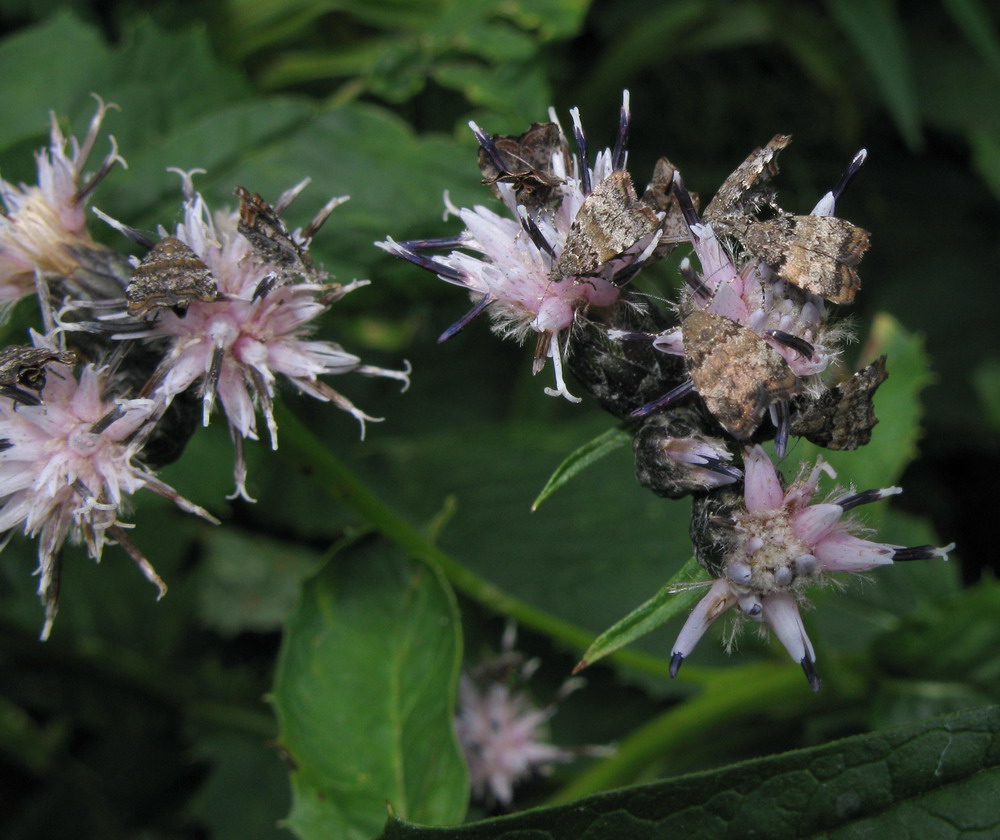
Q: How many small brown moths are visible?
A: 10